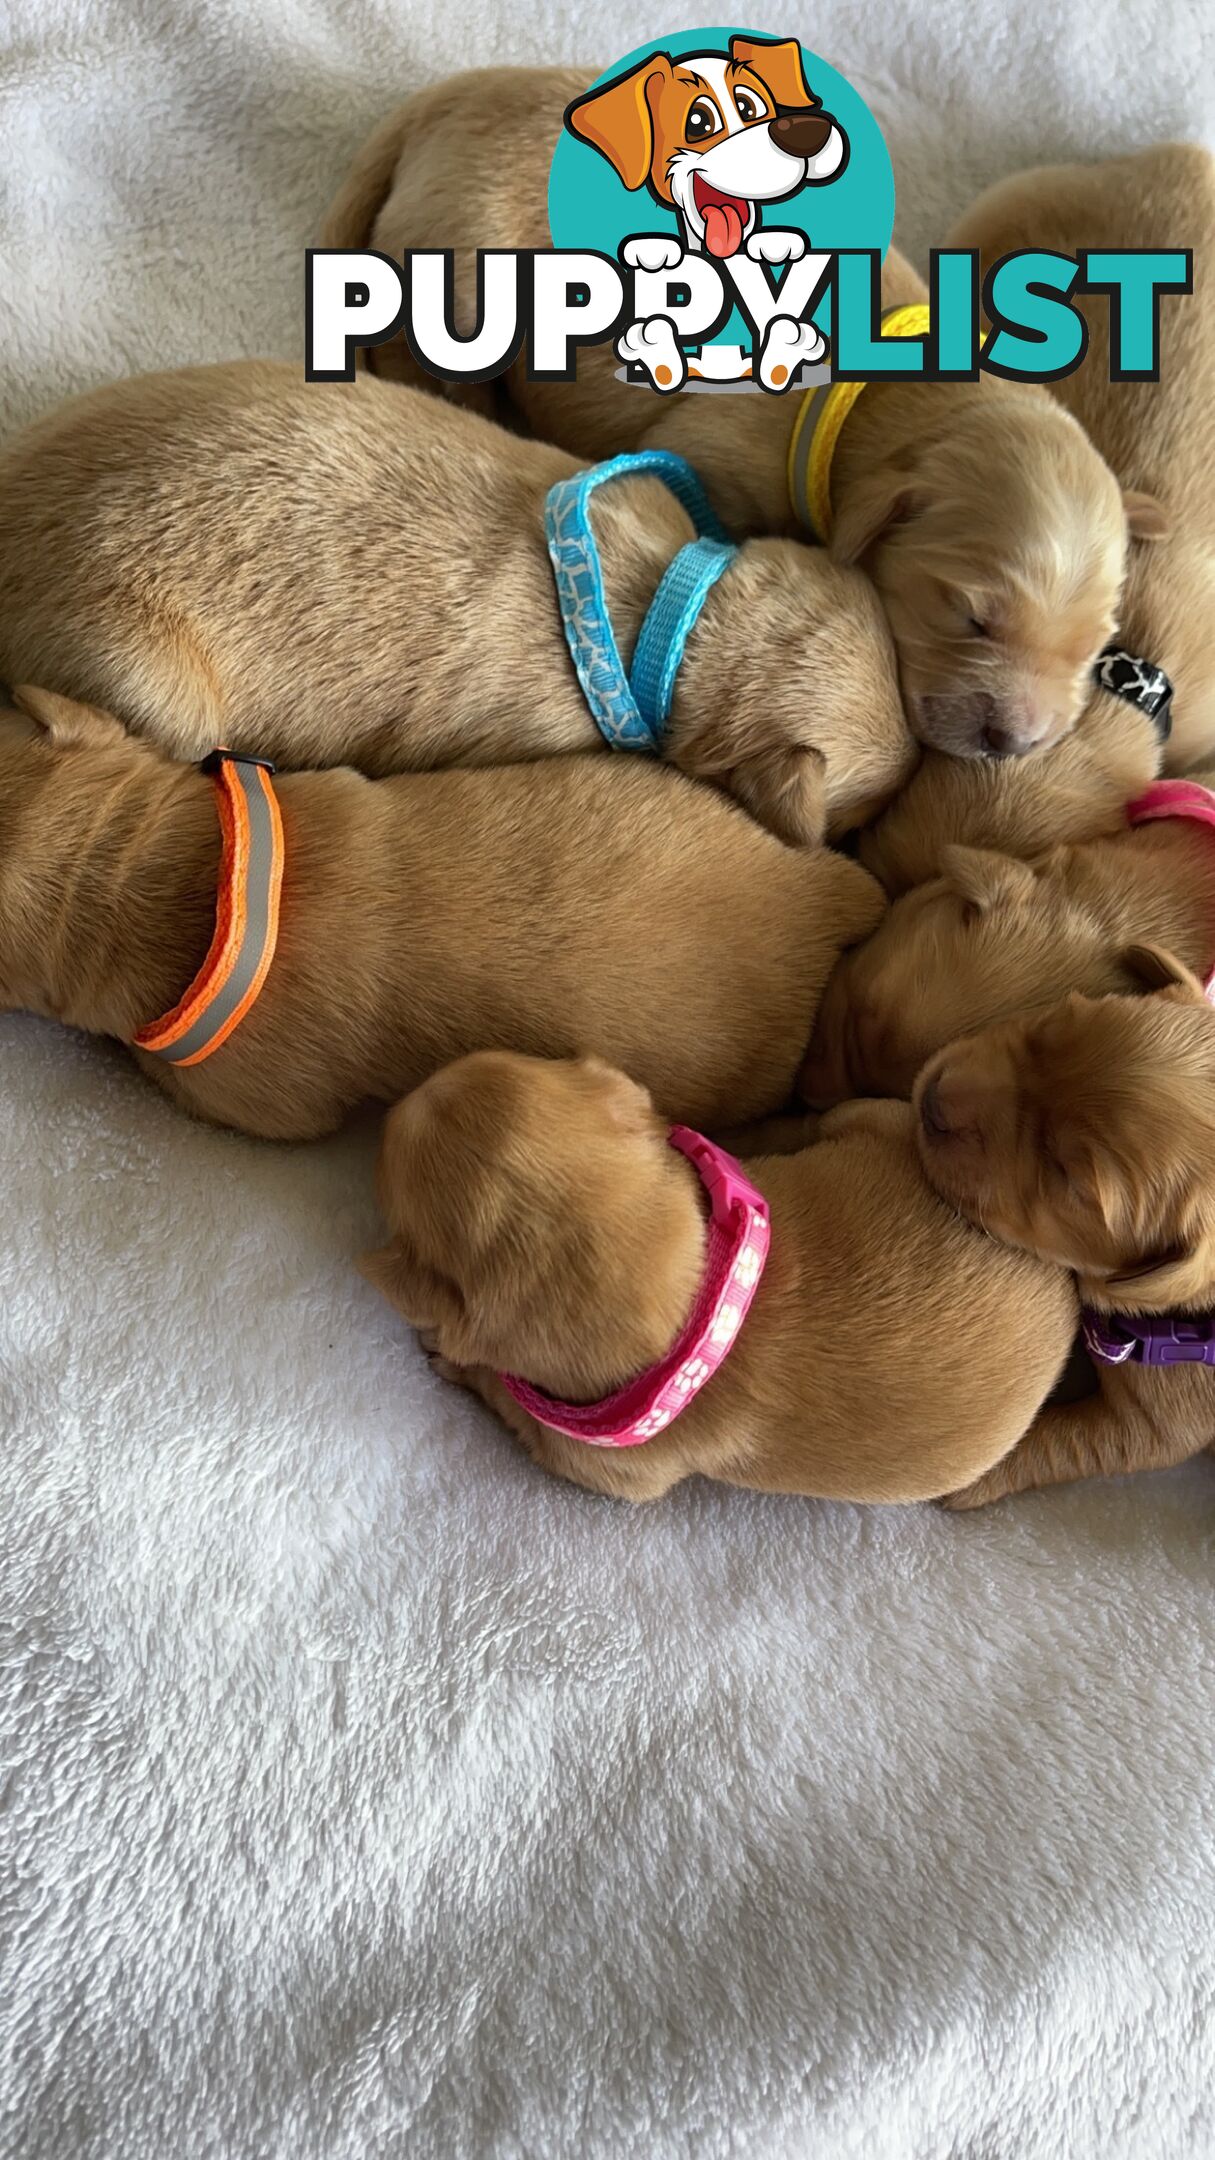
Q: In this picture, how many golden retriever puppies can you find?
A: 7